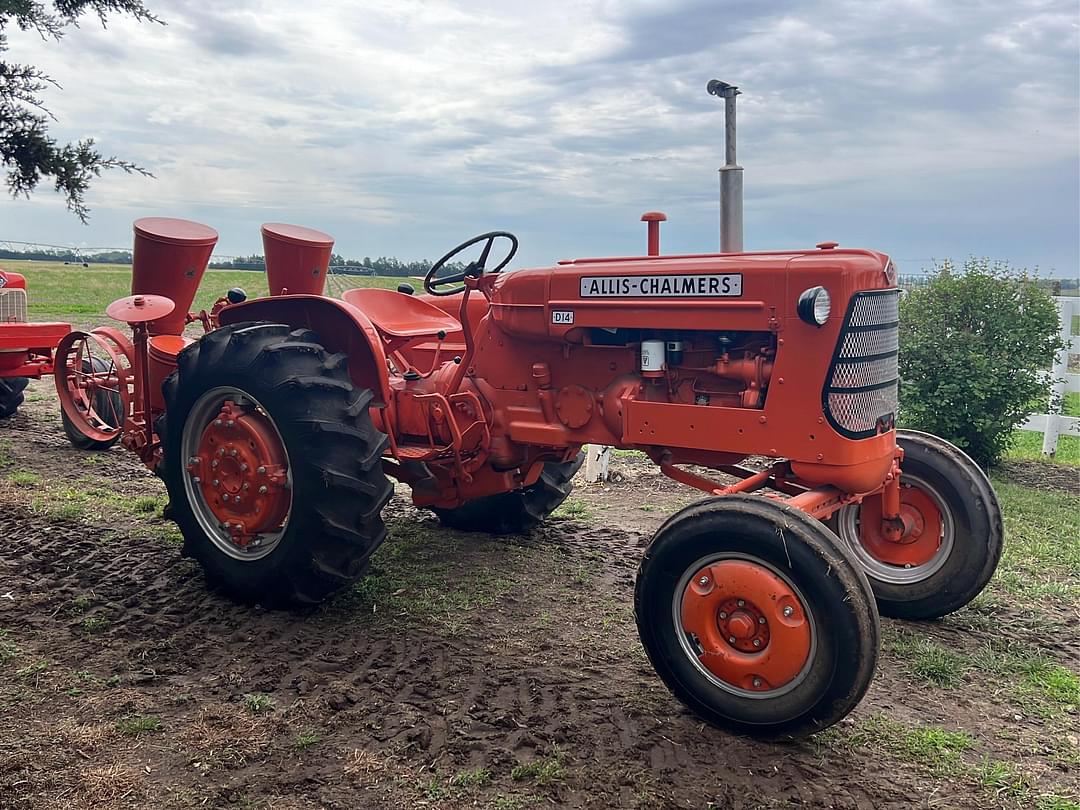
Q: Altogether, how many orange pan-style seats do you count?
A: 1